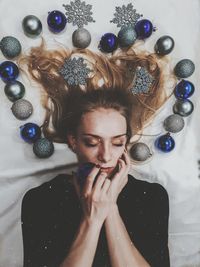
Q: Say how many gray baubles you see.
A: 12